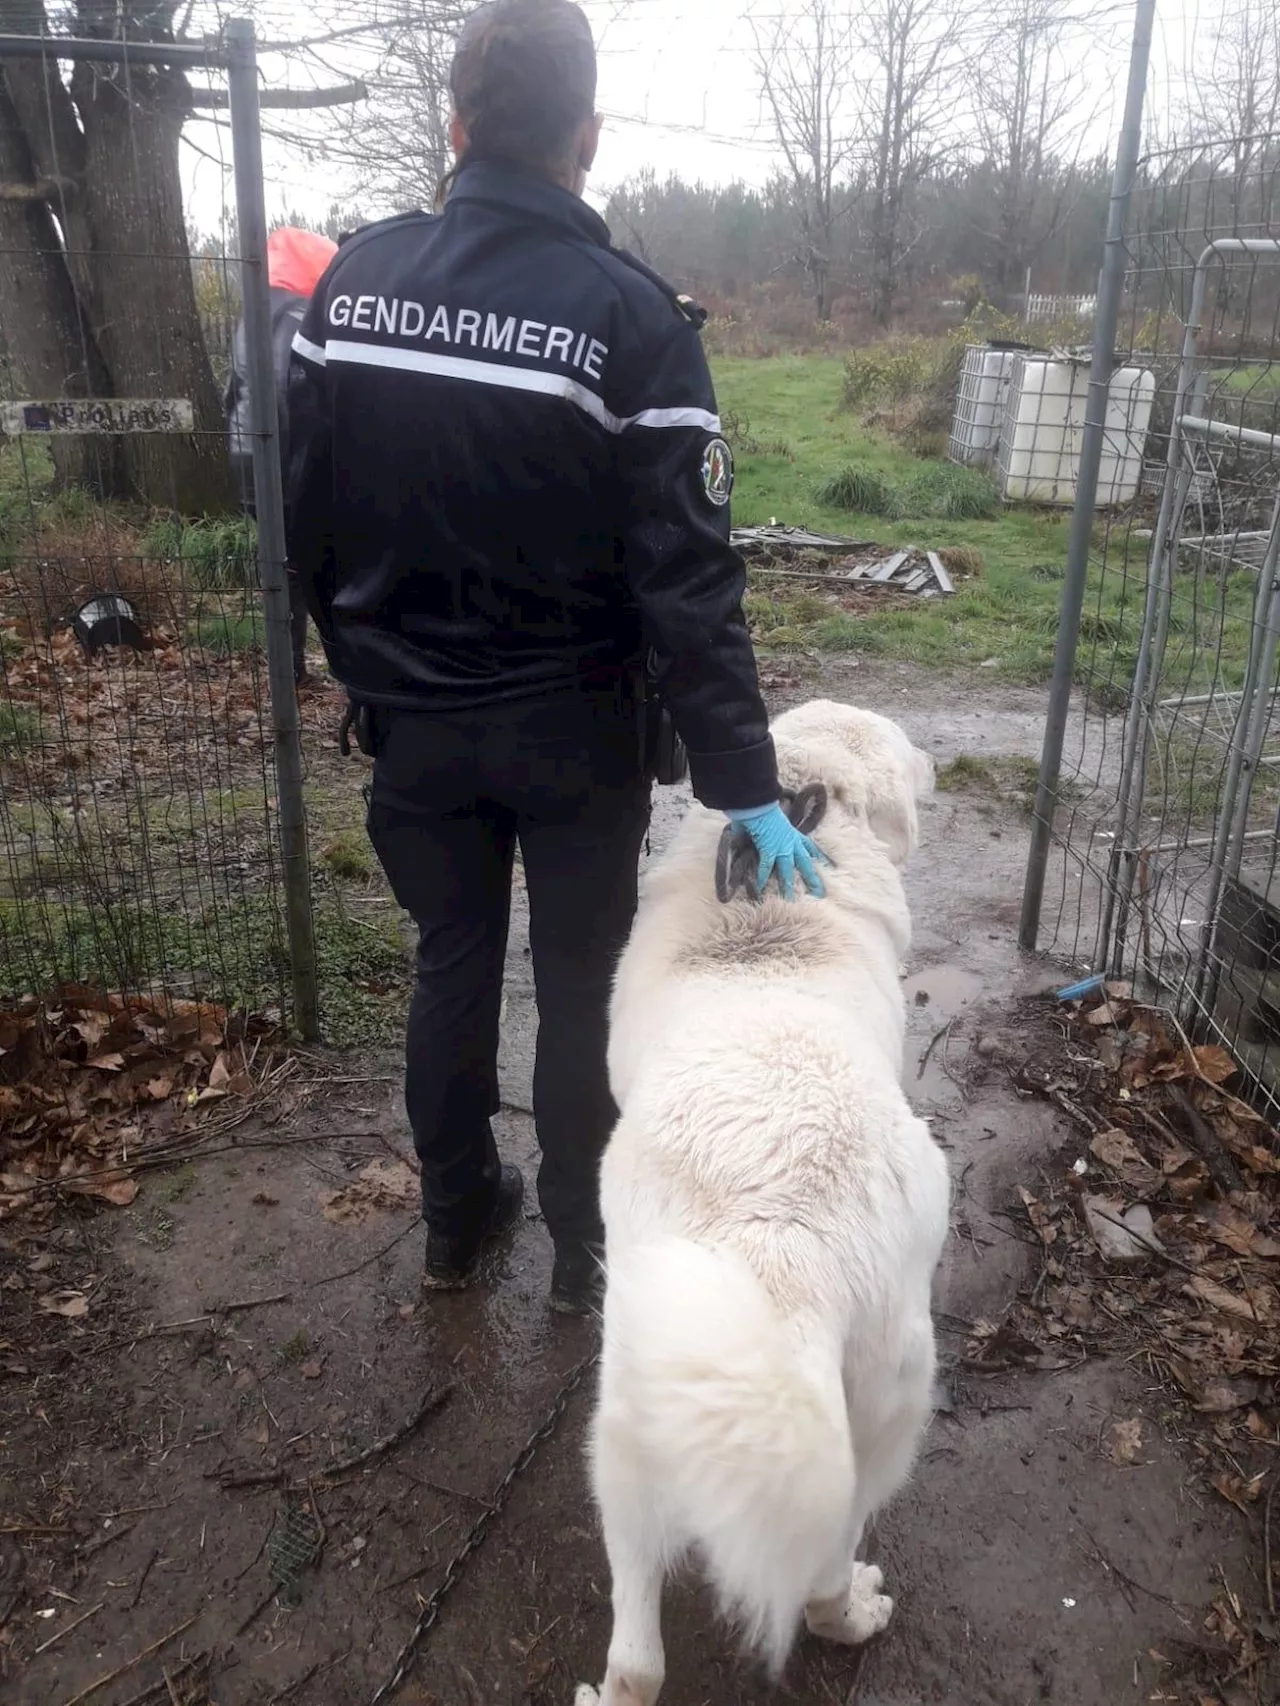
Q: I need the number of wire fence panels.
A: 2